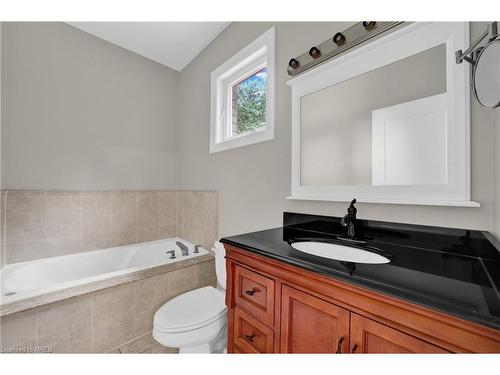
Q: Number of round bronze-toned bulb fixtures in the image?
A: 4